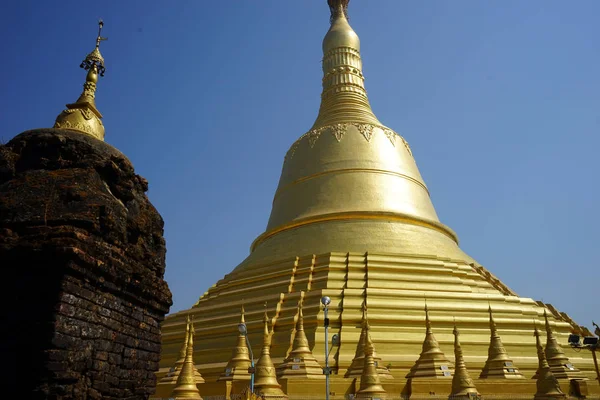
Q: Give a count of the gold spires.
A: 14